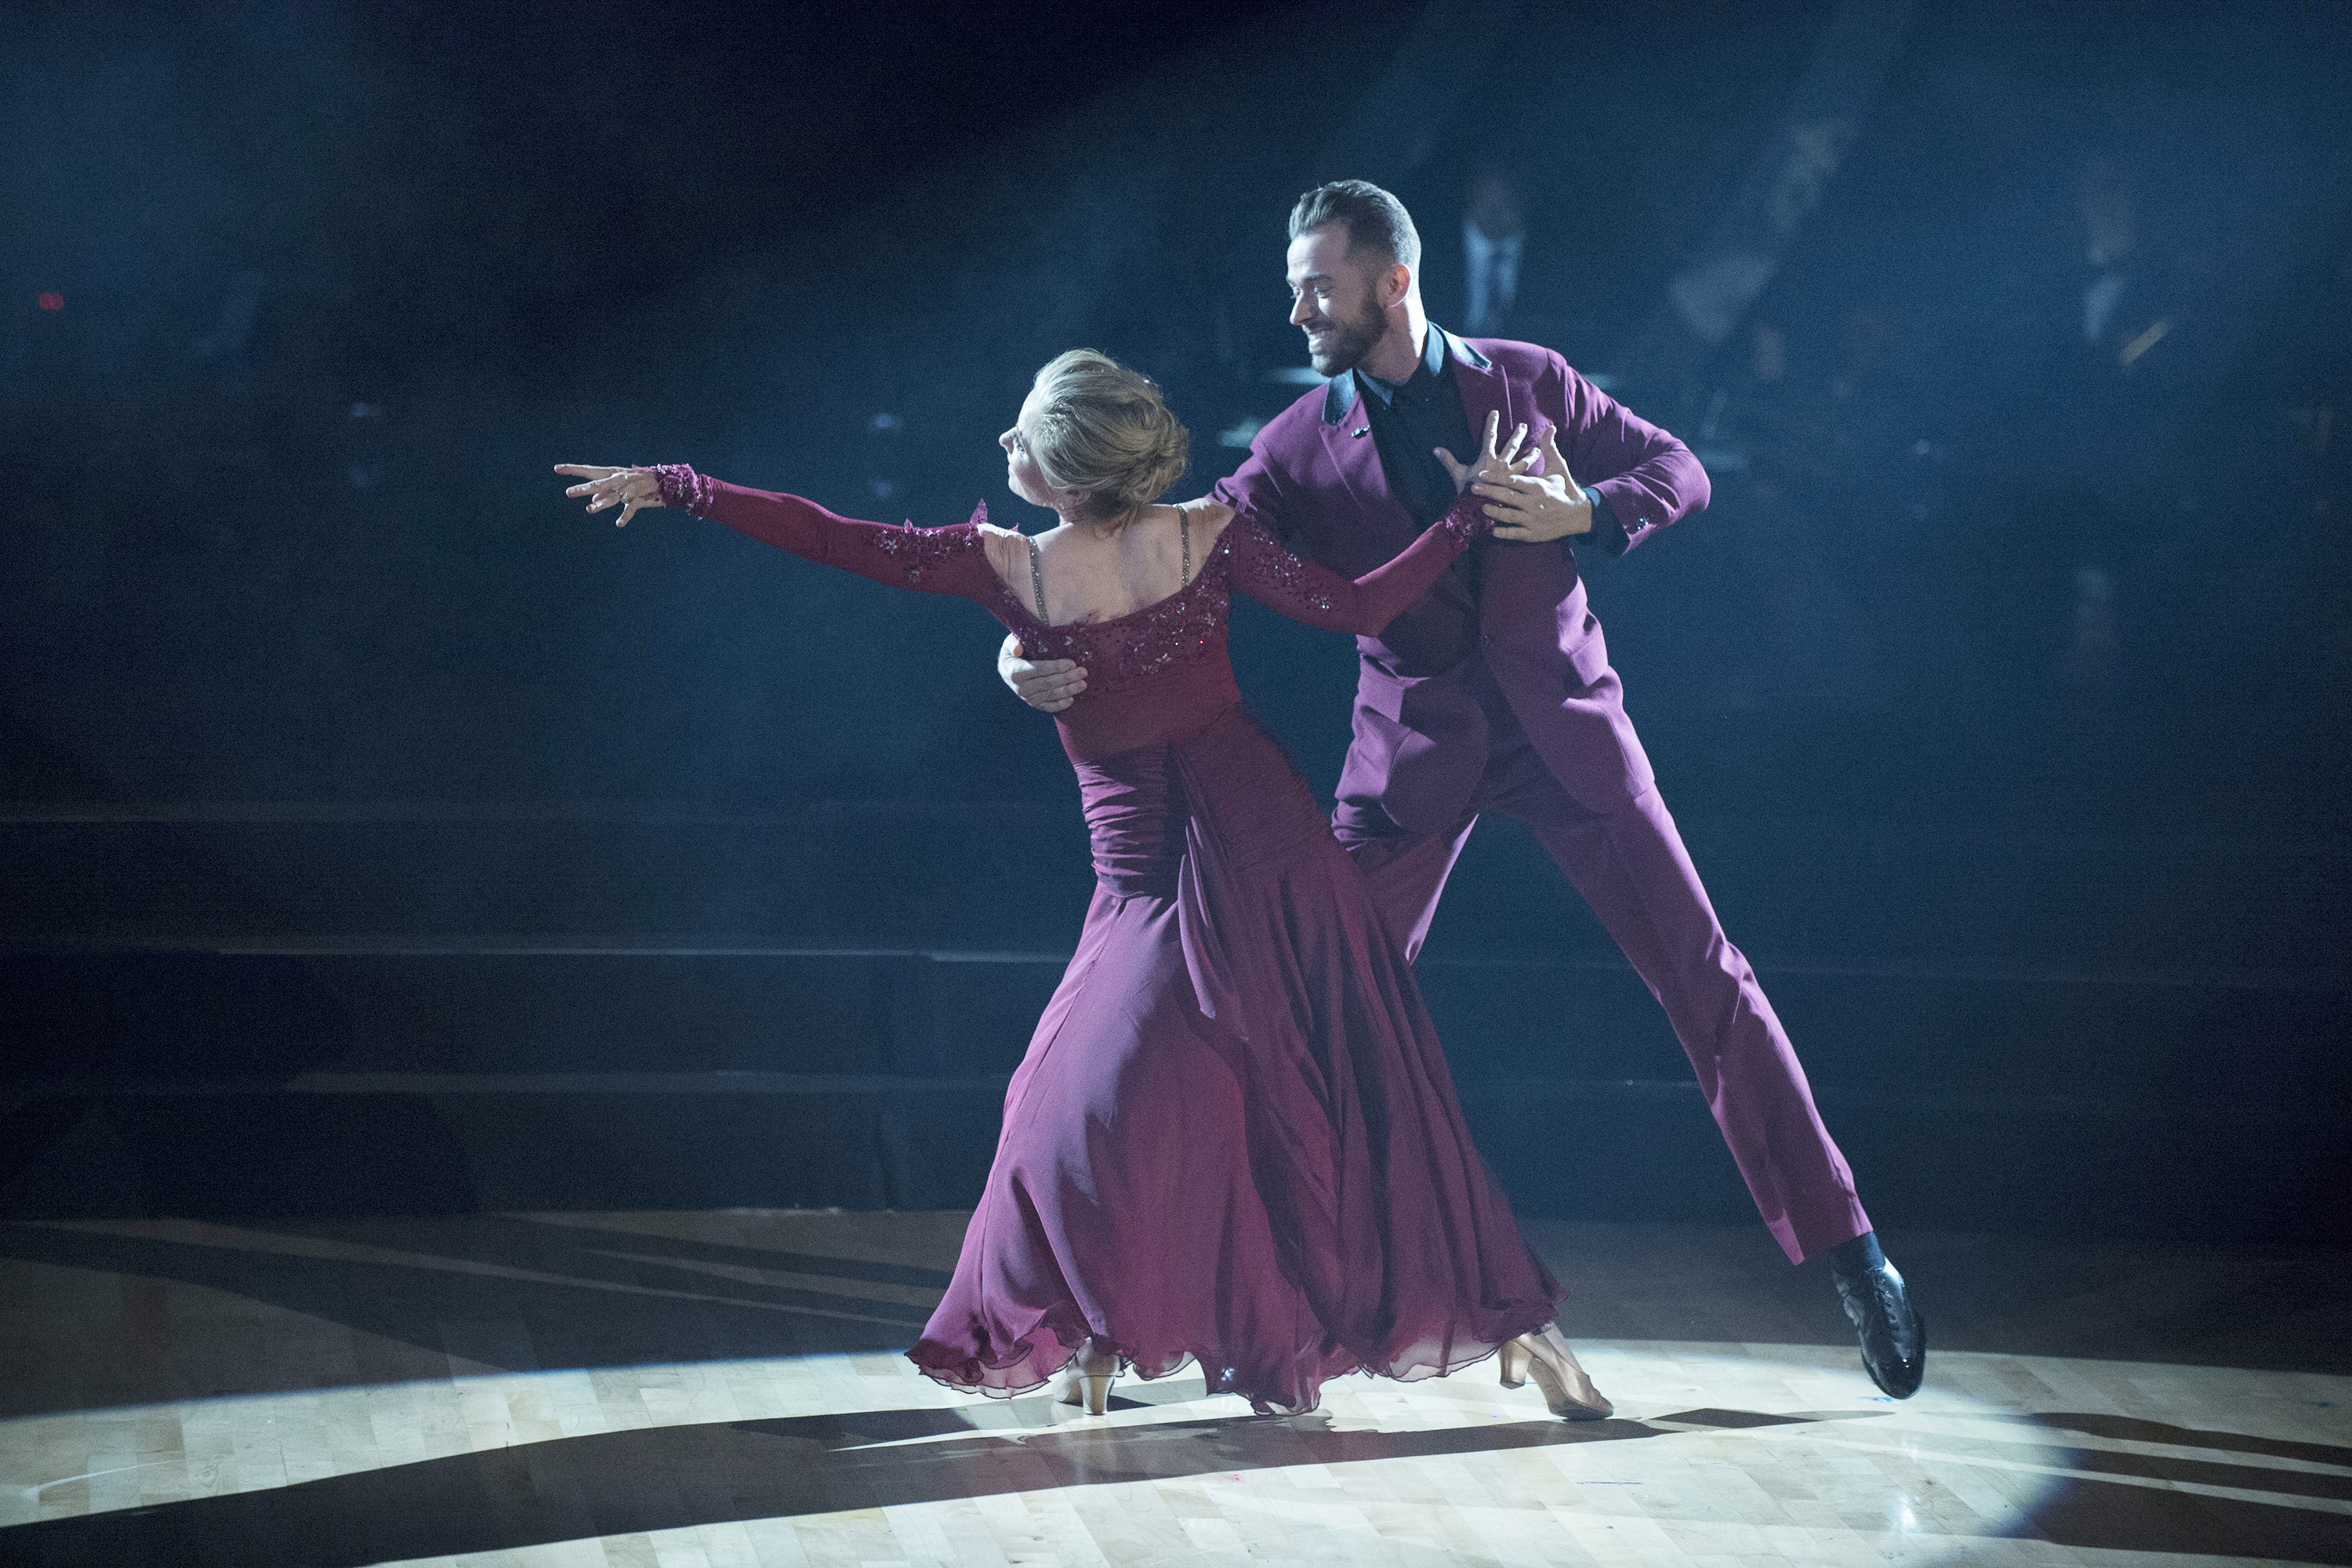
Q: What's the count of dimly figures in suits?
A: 2